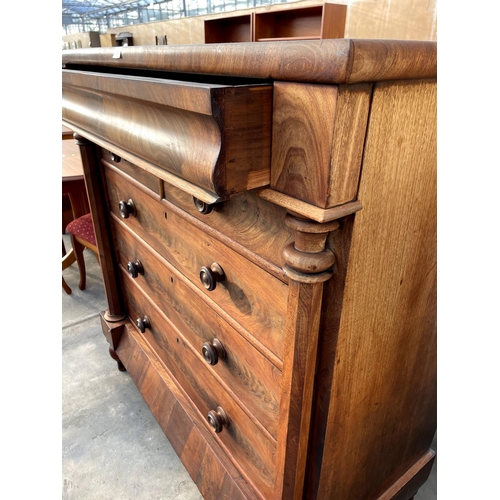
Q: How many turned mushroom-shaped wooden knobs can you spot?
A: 8